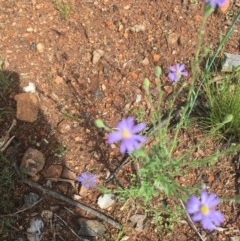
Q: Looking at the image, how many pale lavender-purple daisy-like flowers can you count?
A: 5